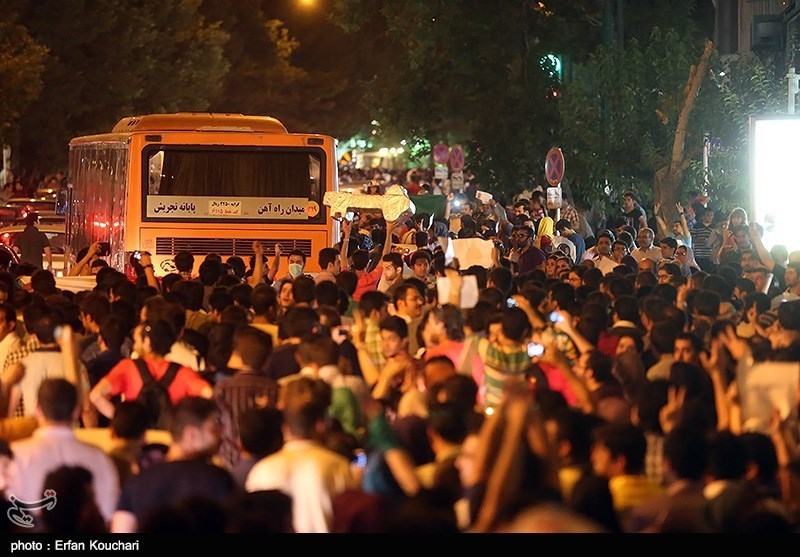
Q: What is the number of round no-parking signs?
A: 3